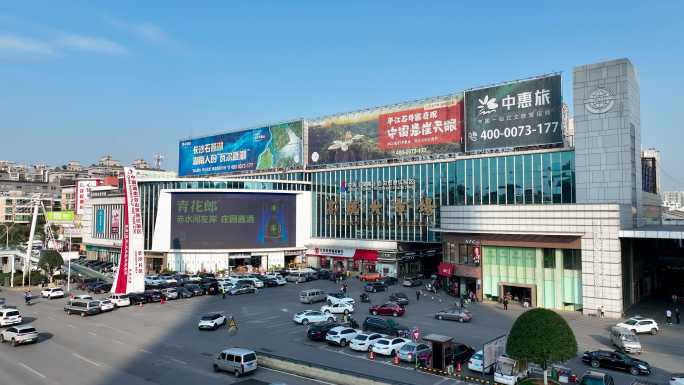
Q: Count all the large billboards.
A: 4